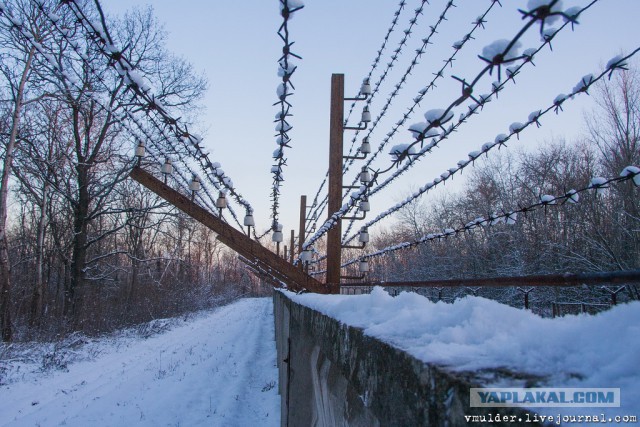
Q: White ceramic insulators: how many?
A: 14